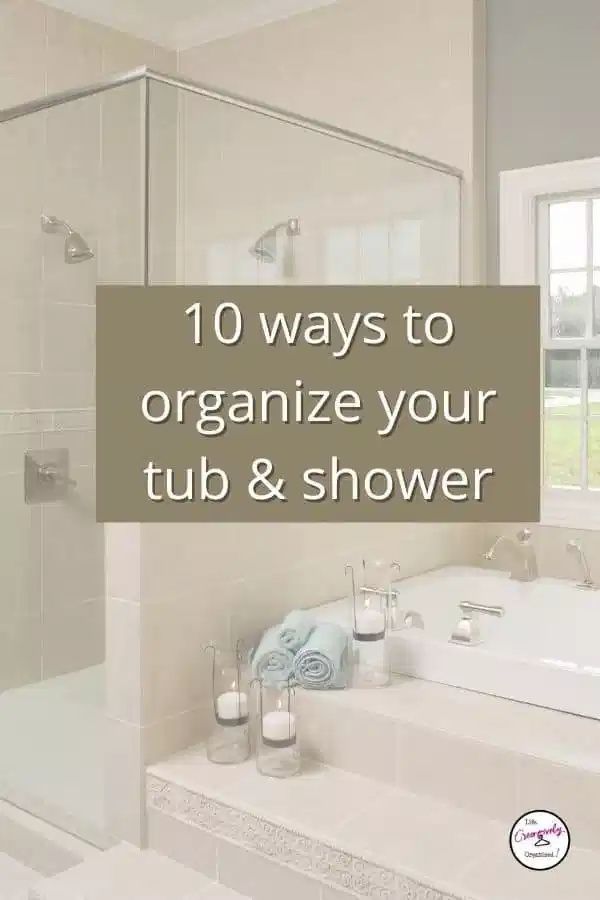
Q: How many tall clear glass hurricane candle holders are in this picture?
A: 3